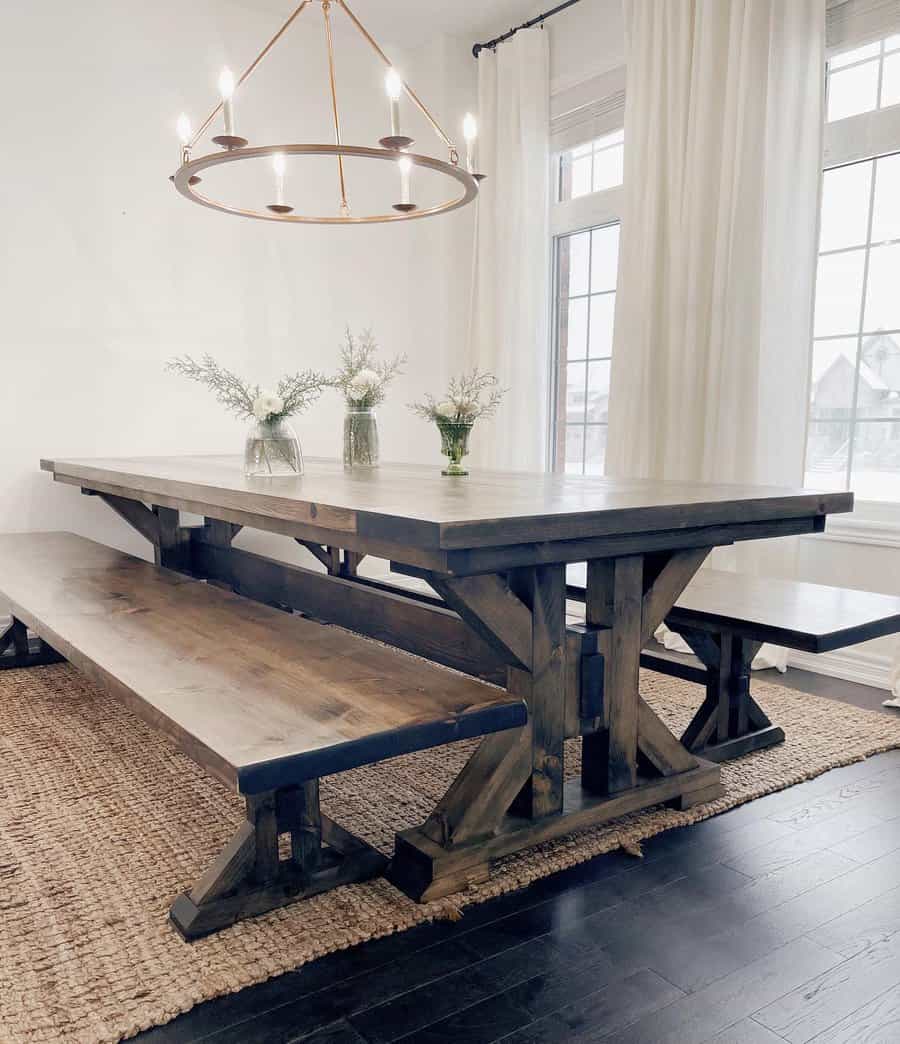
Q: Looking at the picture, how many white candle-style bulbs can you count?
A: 6